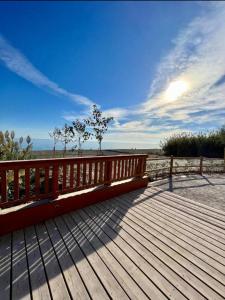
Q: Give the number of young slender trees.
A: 4